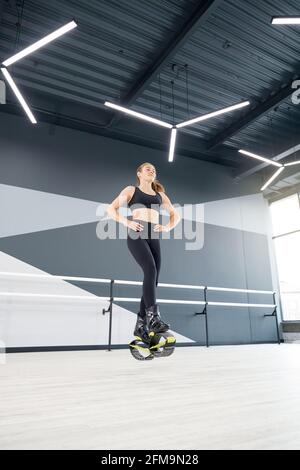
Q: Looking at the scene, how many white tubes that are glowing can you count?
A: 9